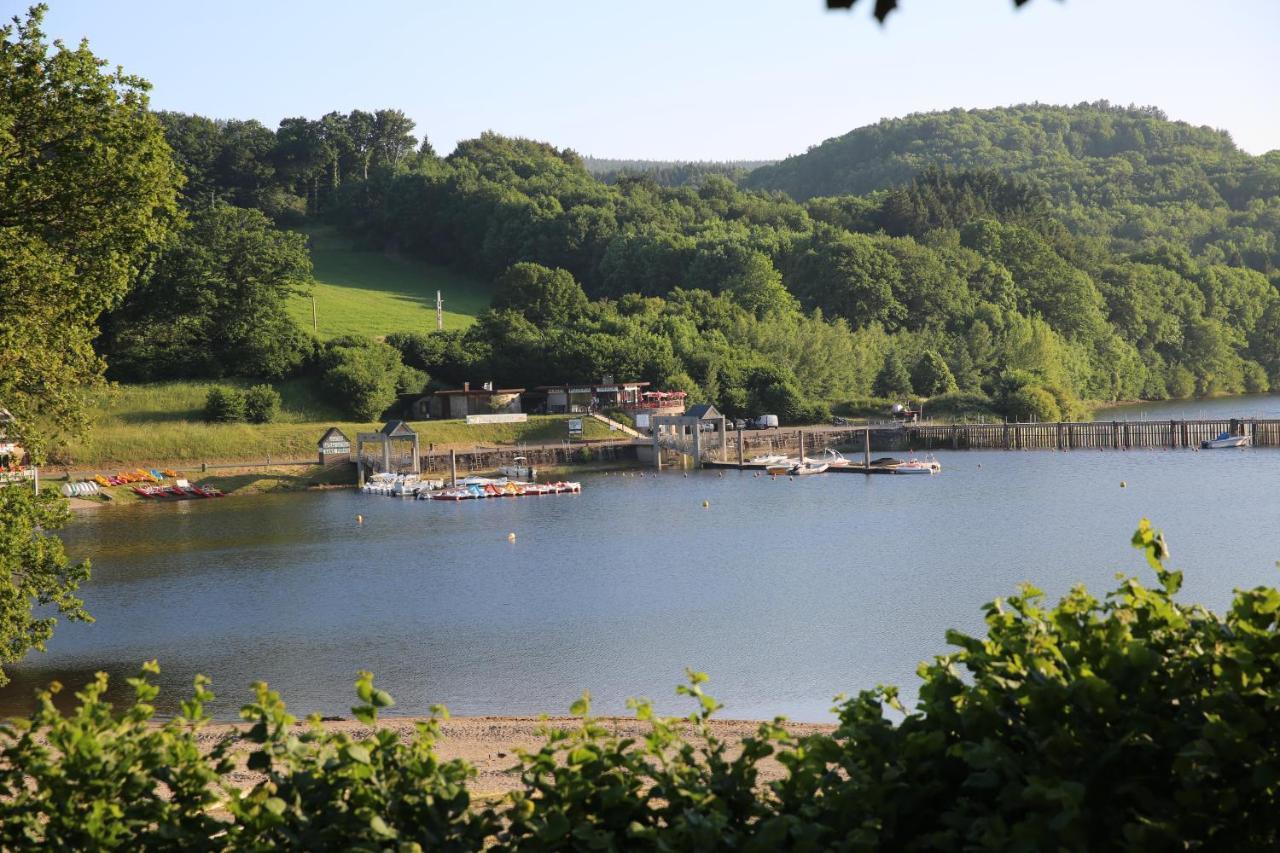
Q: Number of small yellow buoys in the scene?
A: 4